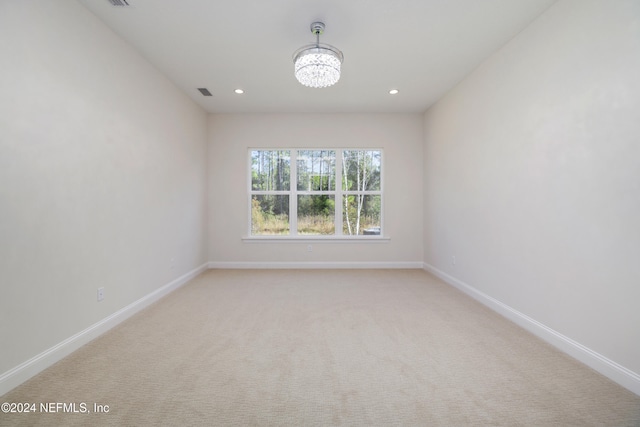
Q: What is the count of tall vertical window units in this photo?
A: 3